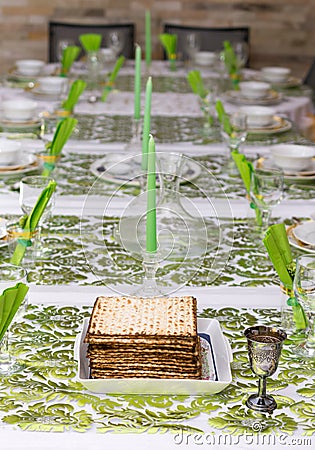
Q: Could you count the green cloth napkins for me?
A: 13